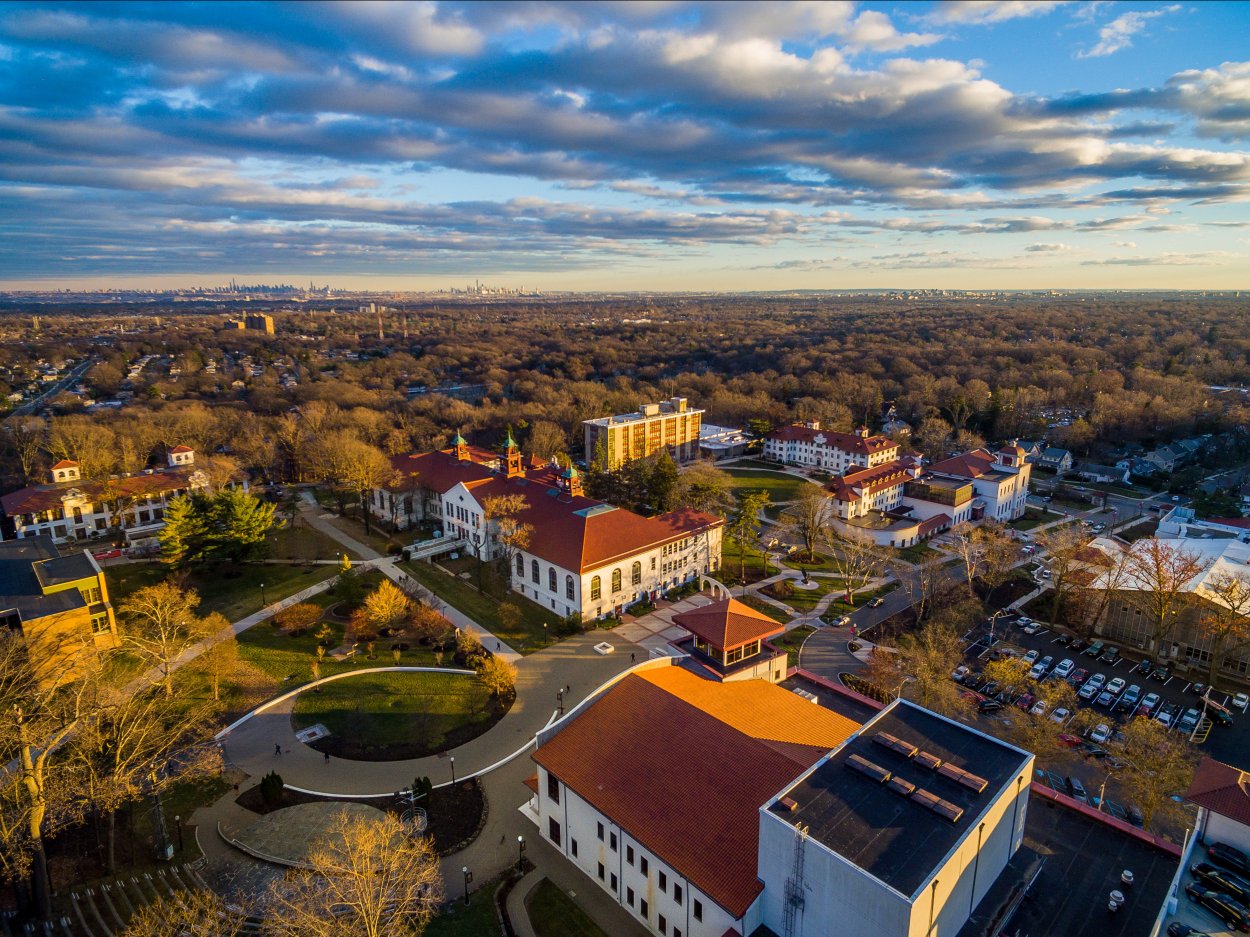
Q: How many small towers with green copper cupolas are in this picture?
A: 3